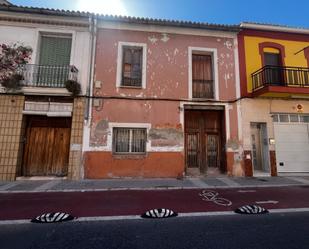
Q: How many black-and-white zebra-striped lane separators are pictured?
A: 3